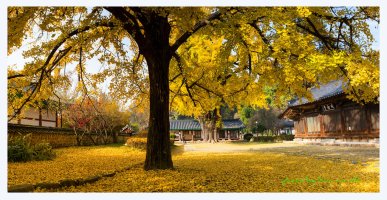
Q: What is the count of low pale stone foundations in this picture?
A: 1